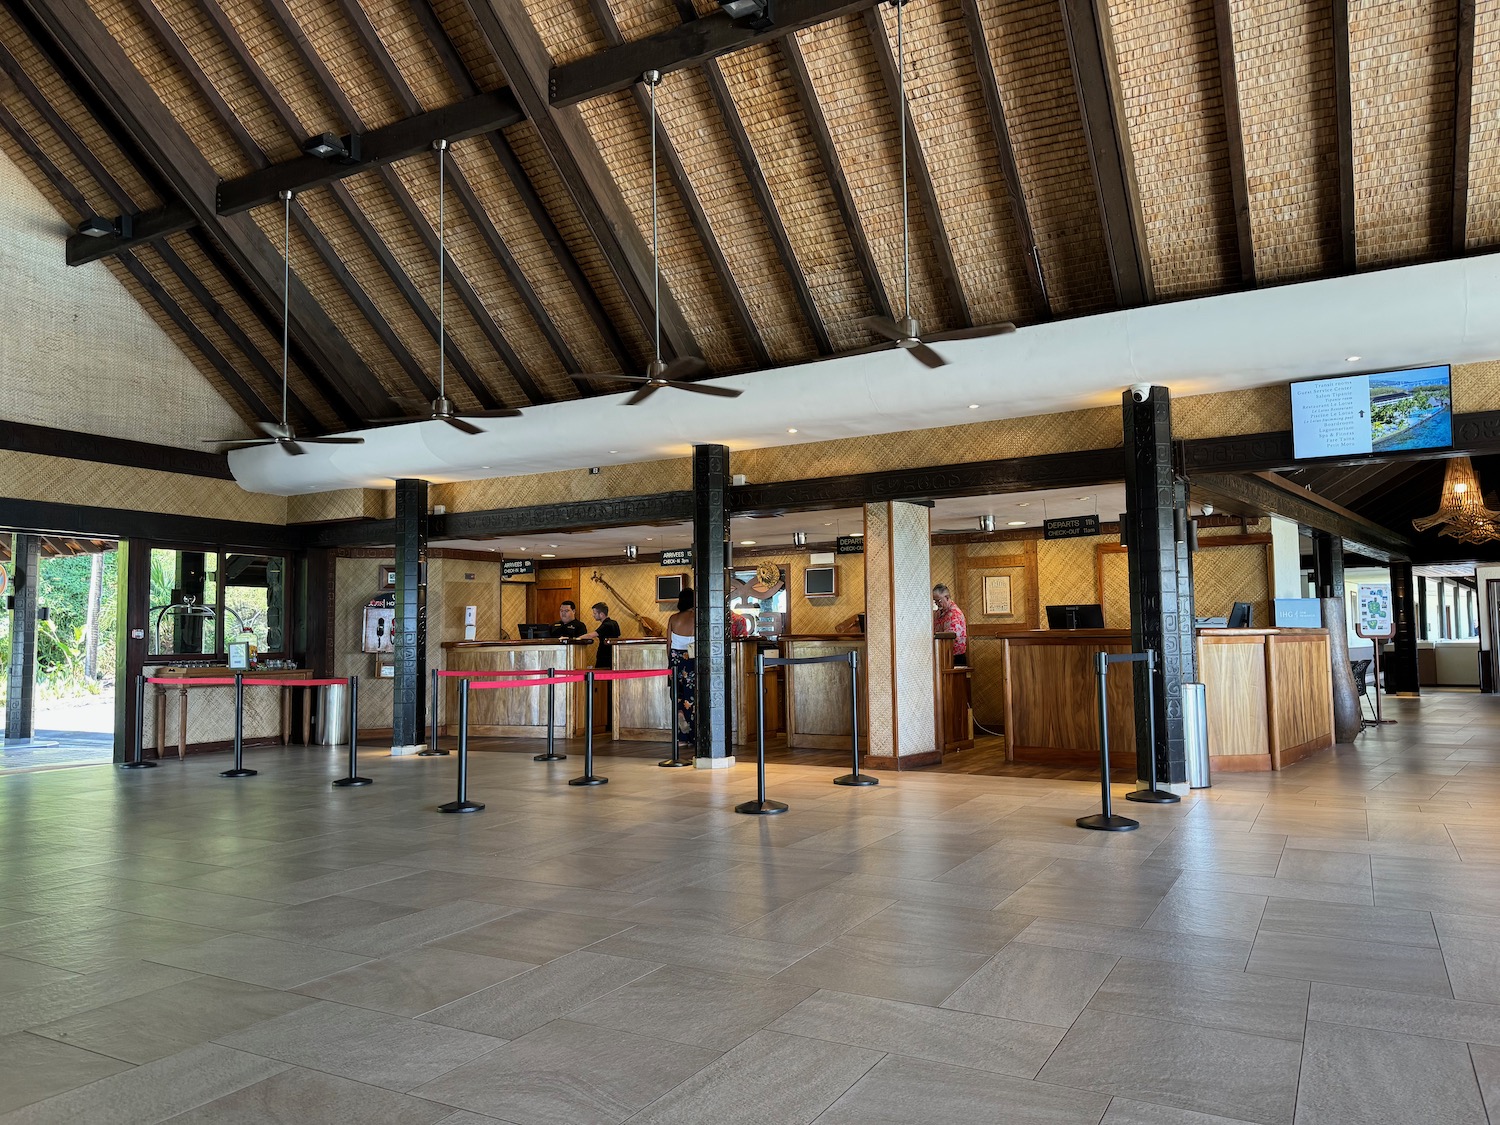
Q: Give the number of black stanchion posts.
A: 12